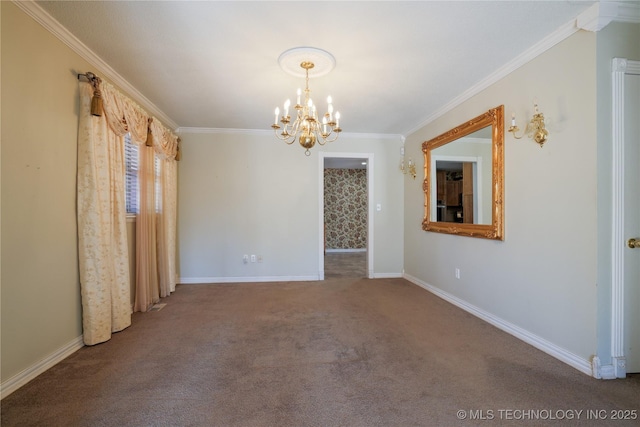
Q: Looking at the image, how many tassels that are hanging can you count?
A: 3